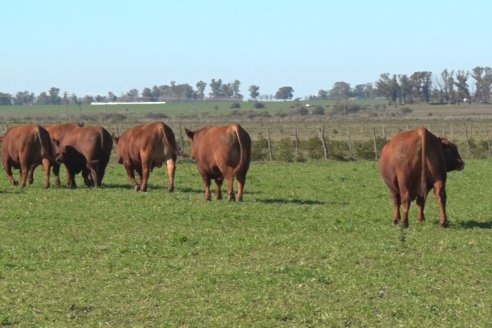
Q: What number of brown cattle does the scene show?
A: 6